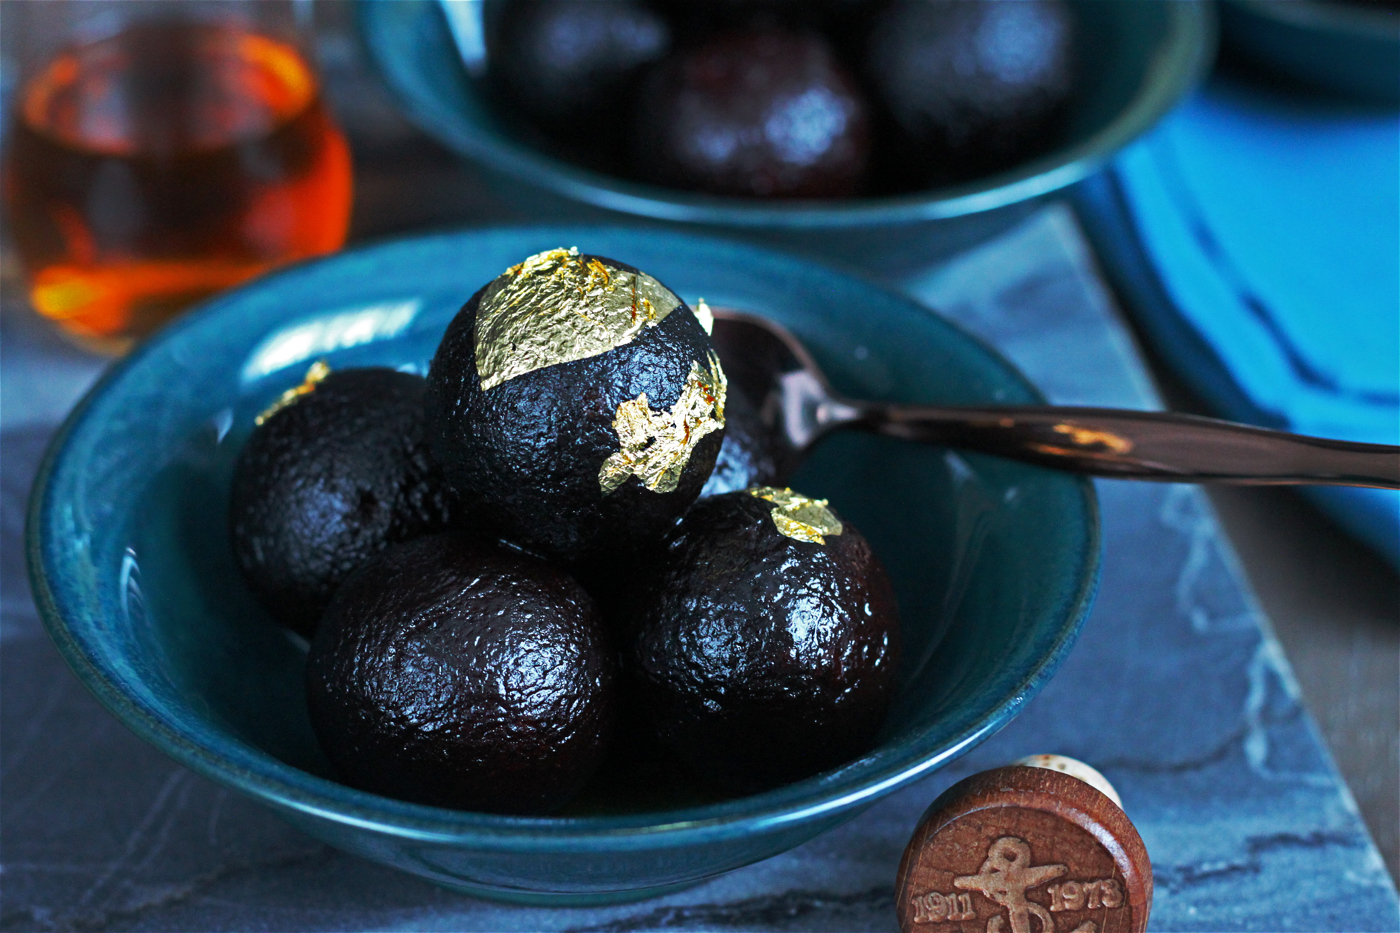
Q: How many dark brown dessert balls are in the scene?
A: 8